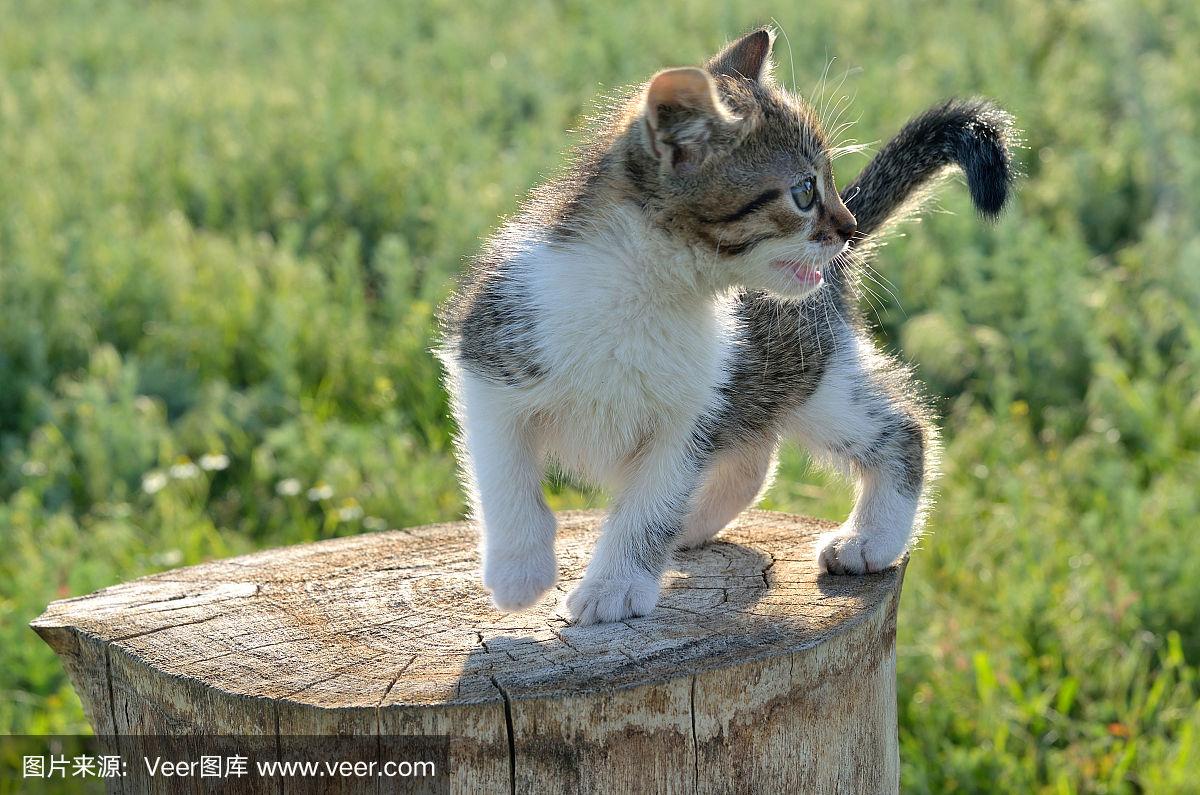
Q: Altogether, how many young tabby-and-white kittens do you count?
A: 1